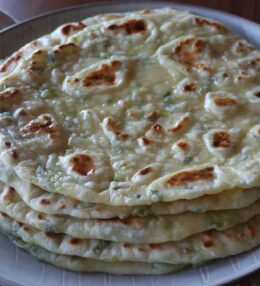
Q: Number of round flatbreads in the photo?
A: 5